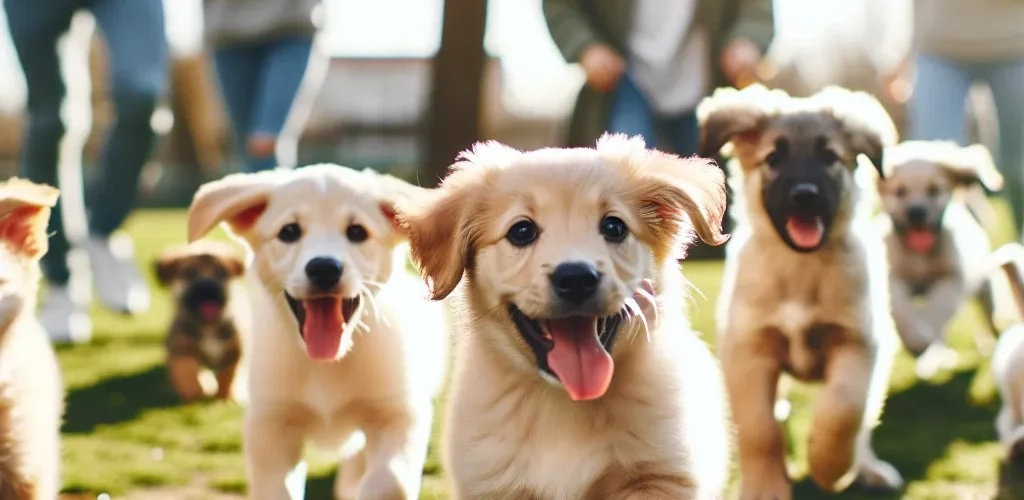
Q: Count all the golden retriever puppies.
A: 2